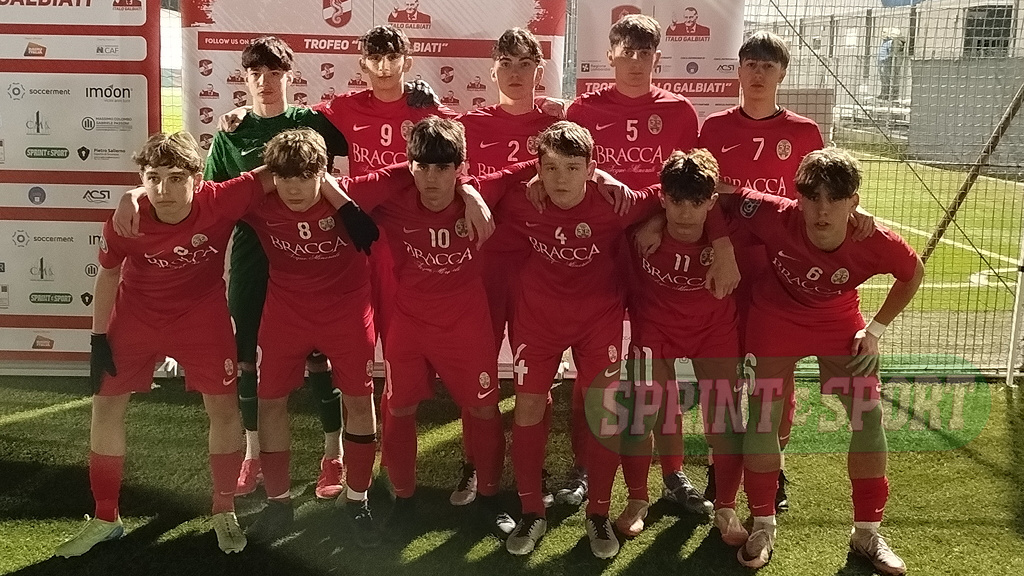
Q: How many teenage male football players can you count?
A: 11